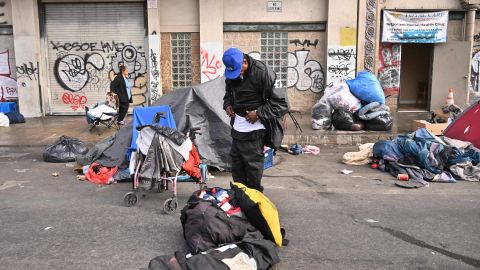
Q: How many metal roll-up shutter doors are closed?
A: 1